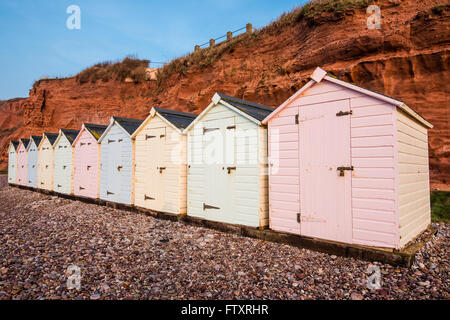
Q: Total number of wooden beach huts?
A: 10